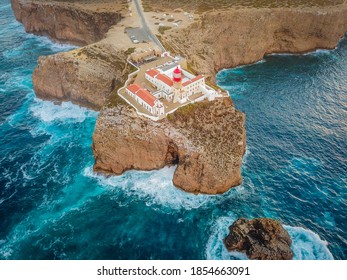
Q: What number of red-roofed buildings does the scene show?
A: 3